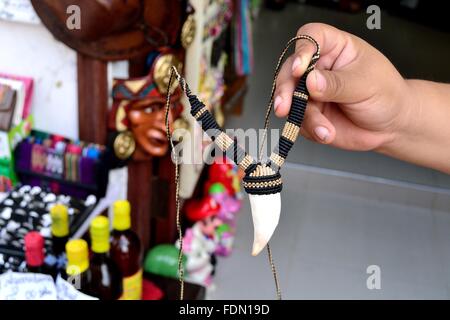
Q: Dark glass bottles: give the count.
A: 5